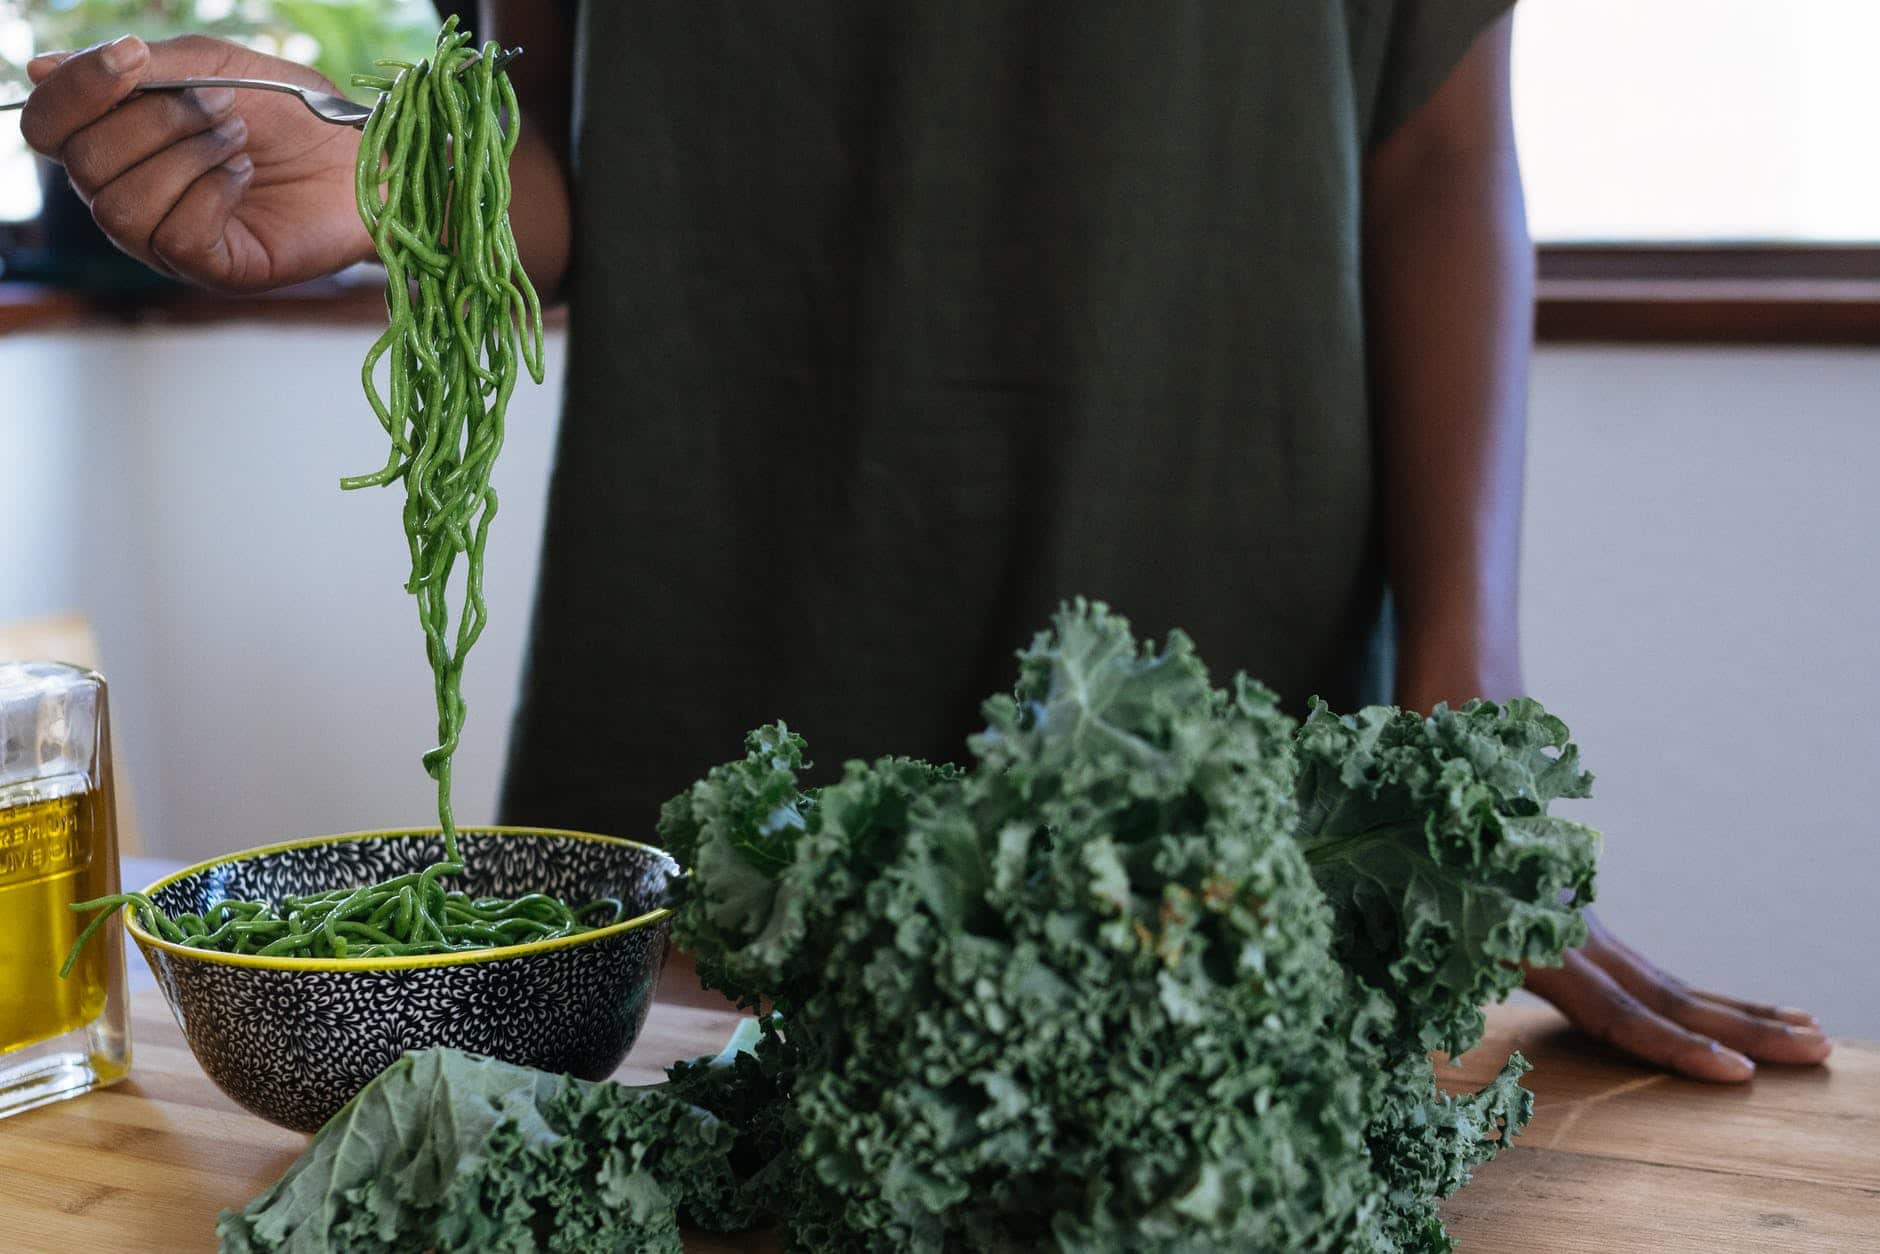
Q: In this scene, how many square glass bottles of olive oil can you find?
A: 1